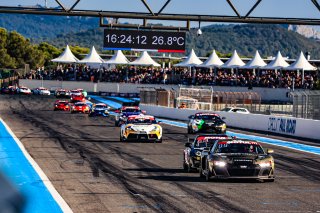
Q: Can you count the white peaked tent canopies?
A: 10